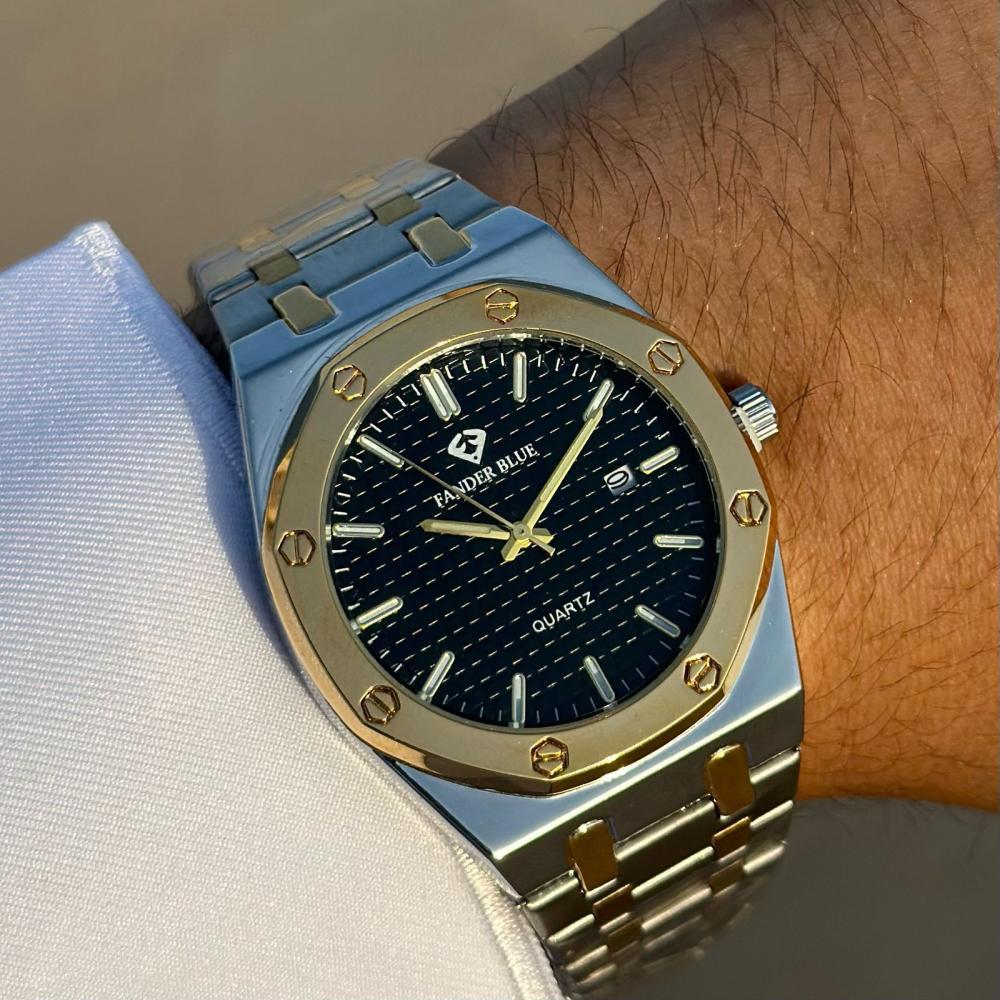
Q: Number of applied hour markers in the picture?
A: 12